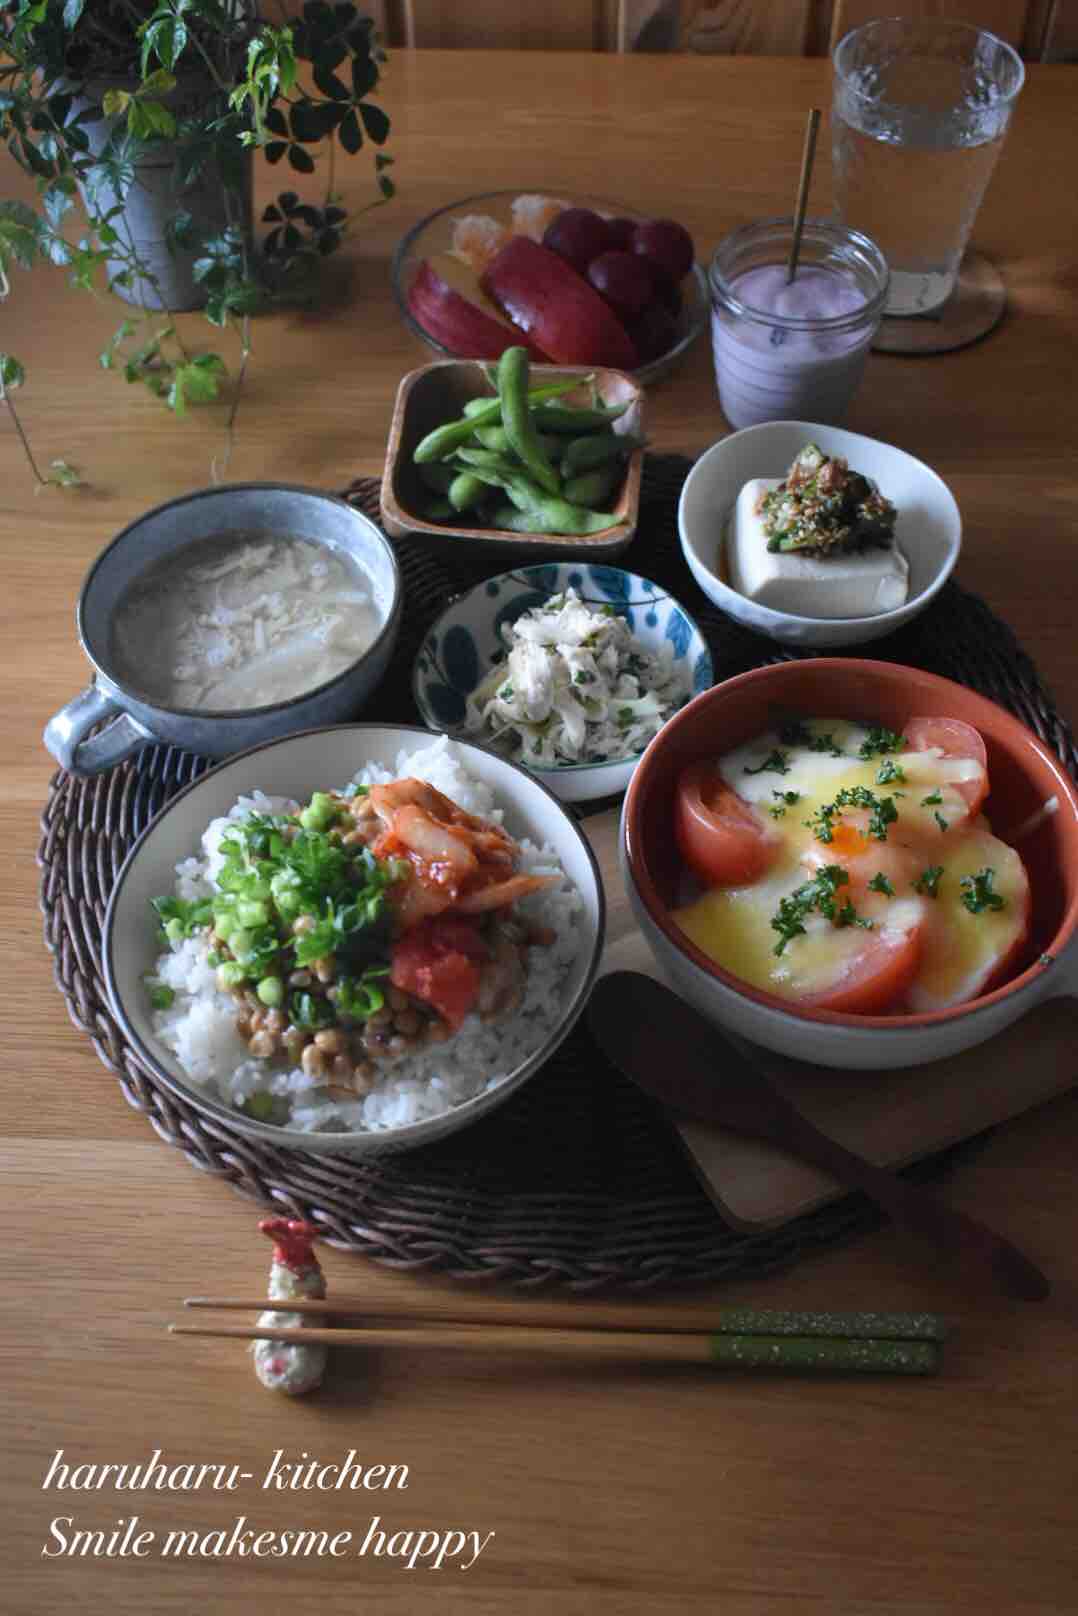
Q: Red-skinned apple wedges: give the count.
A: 2